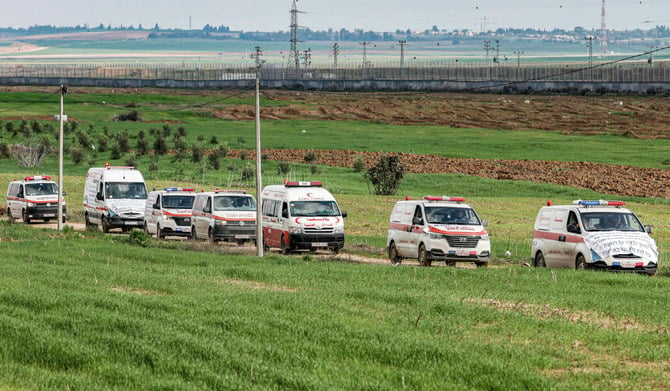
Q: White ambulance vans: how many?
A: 7